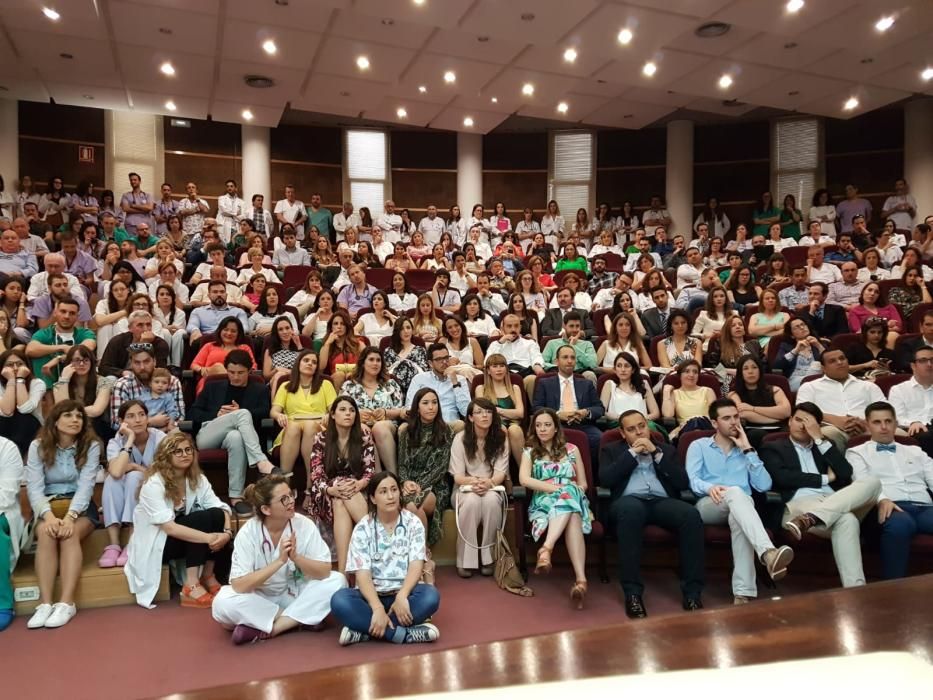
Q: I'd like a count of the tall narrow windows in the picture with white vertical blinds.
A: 4